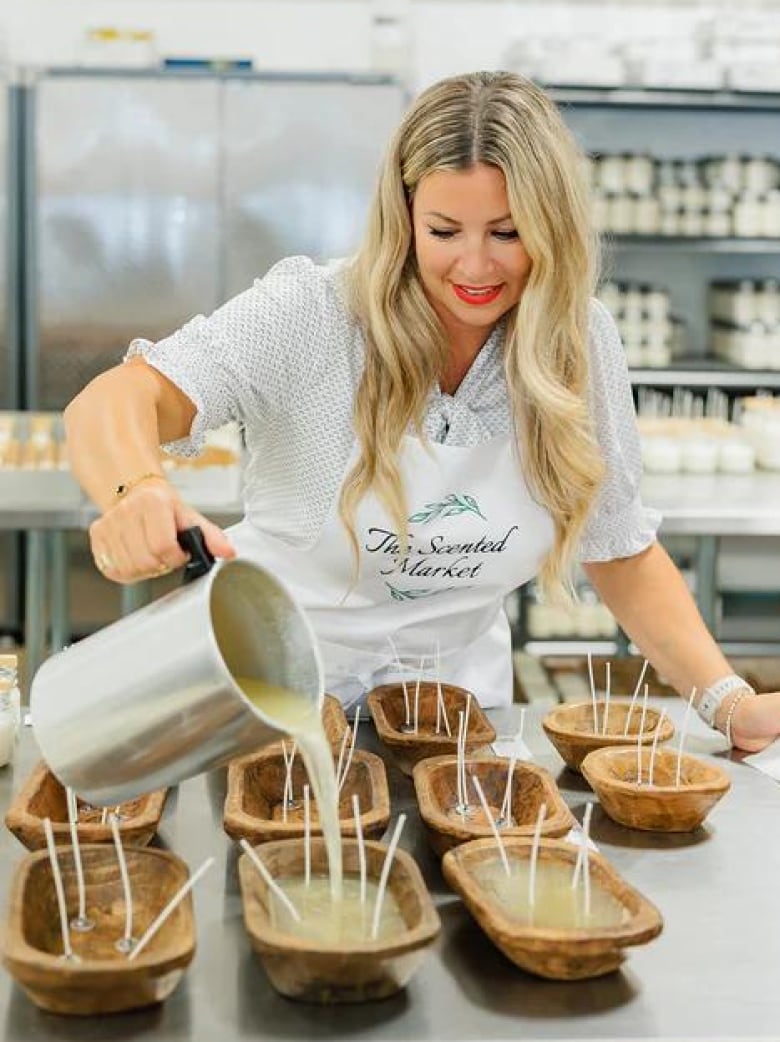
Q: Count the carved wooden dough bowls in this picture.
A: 10